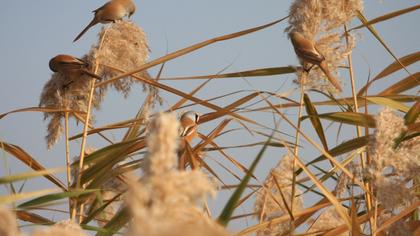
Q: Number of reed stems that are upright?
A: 4